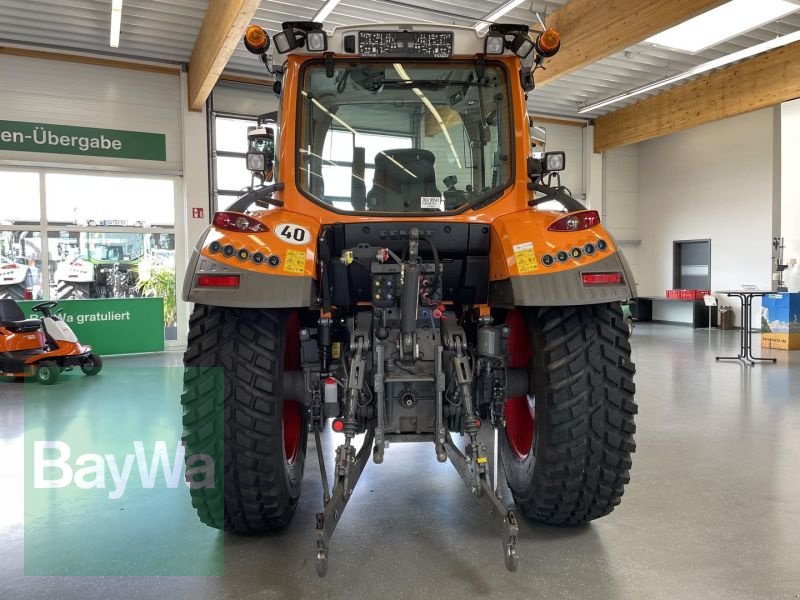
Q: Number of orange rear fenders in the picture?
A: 2